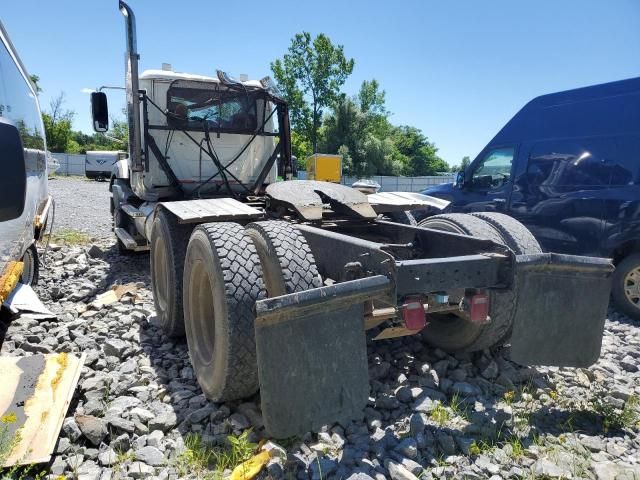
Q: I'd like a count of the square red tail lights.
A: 2